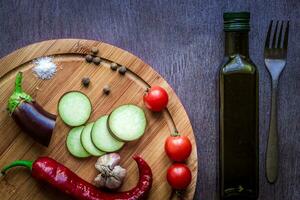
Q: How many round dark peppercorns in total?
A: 7